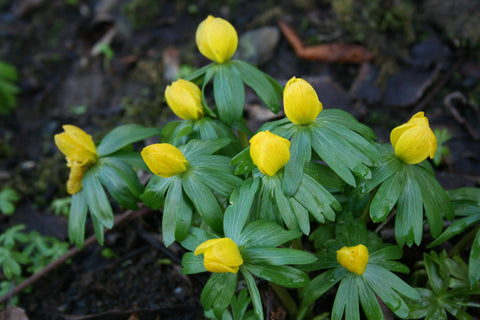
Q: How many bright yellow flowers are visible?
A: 9